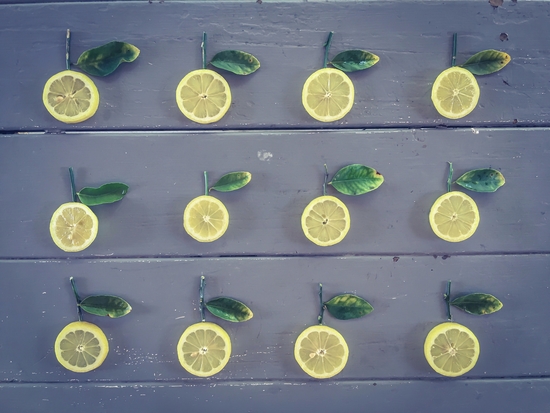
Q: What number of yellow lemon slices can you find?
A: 12